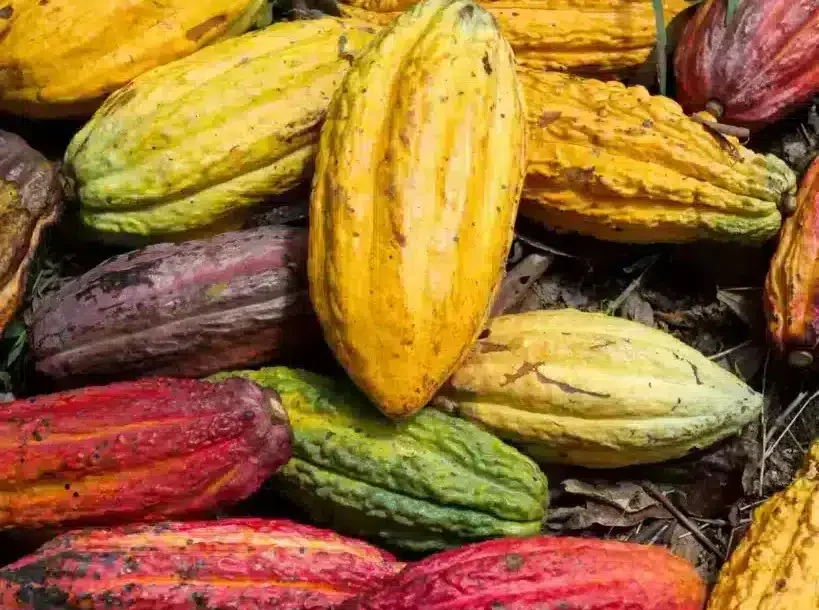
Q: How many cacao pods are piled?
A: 15